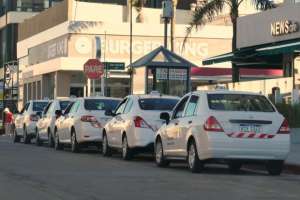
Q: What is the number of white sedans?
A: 5